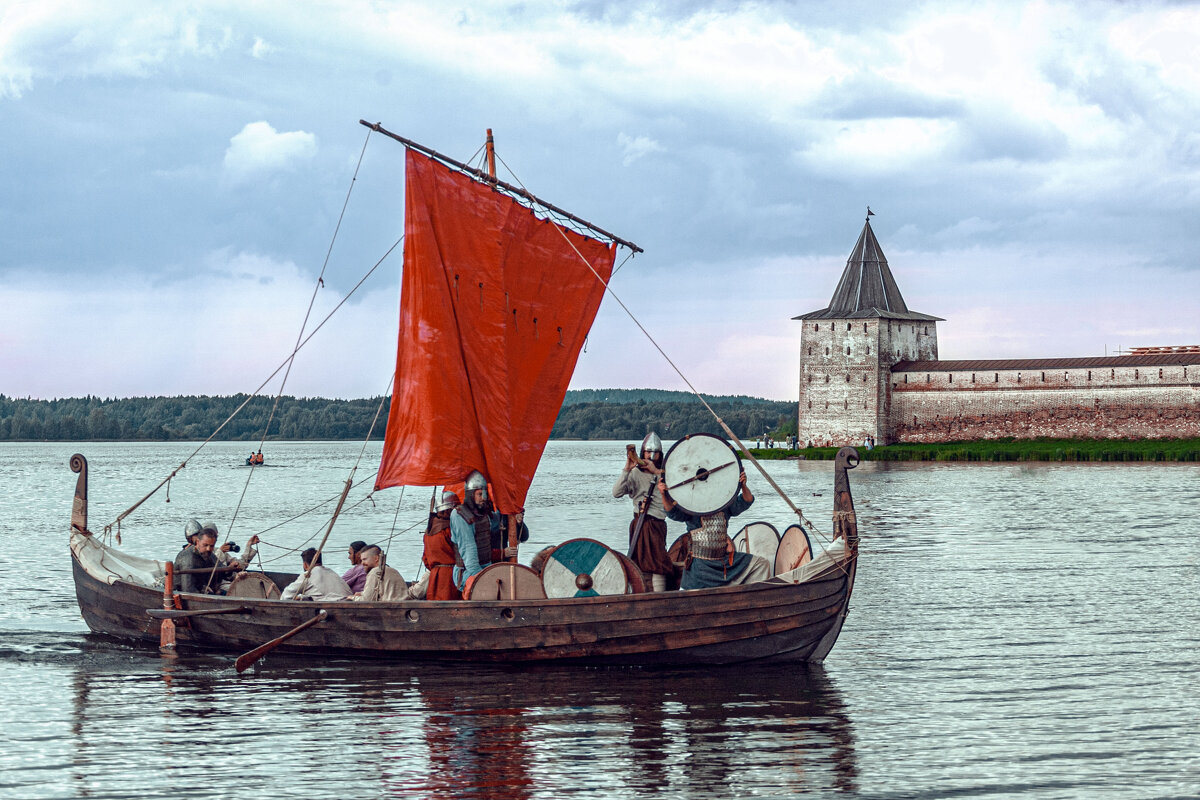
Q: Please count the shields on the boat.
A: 8